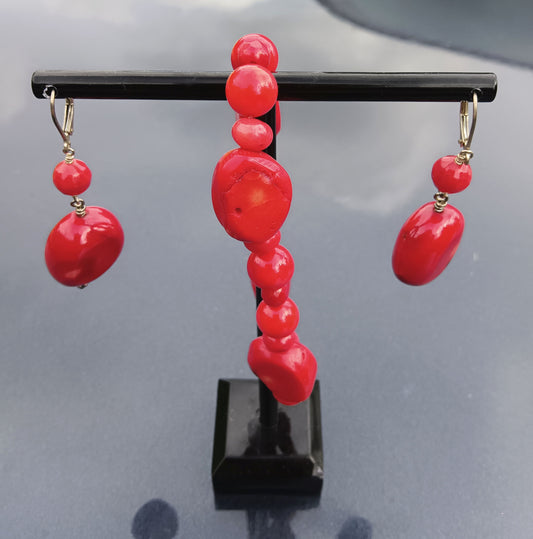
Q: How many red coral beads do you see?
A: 14